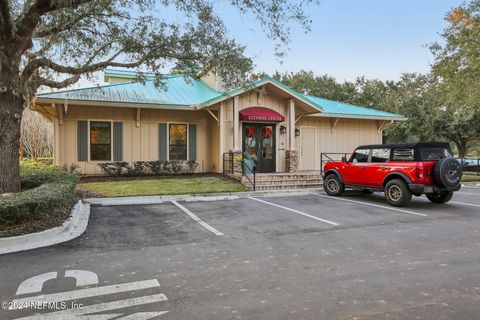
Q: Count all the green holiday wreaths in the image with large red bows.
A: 2